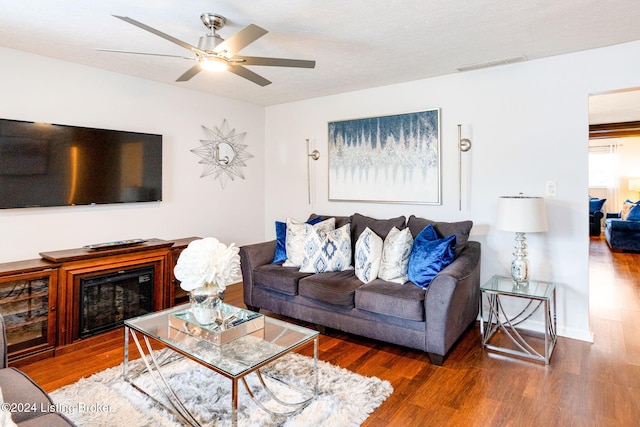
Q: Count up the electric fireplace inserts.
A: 1